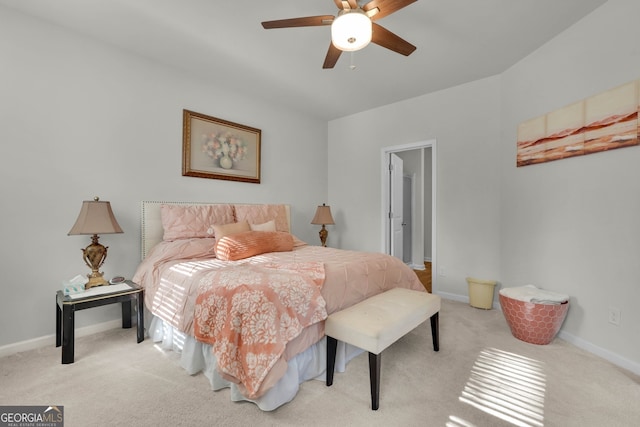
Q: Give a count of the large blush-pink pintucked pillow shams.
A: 2